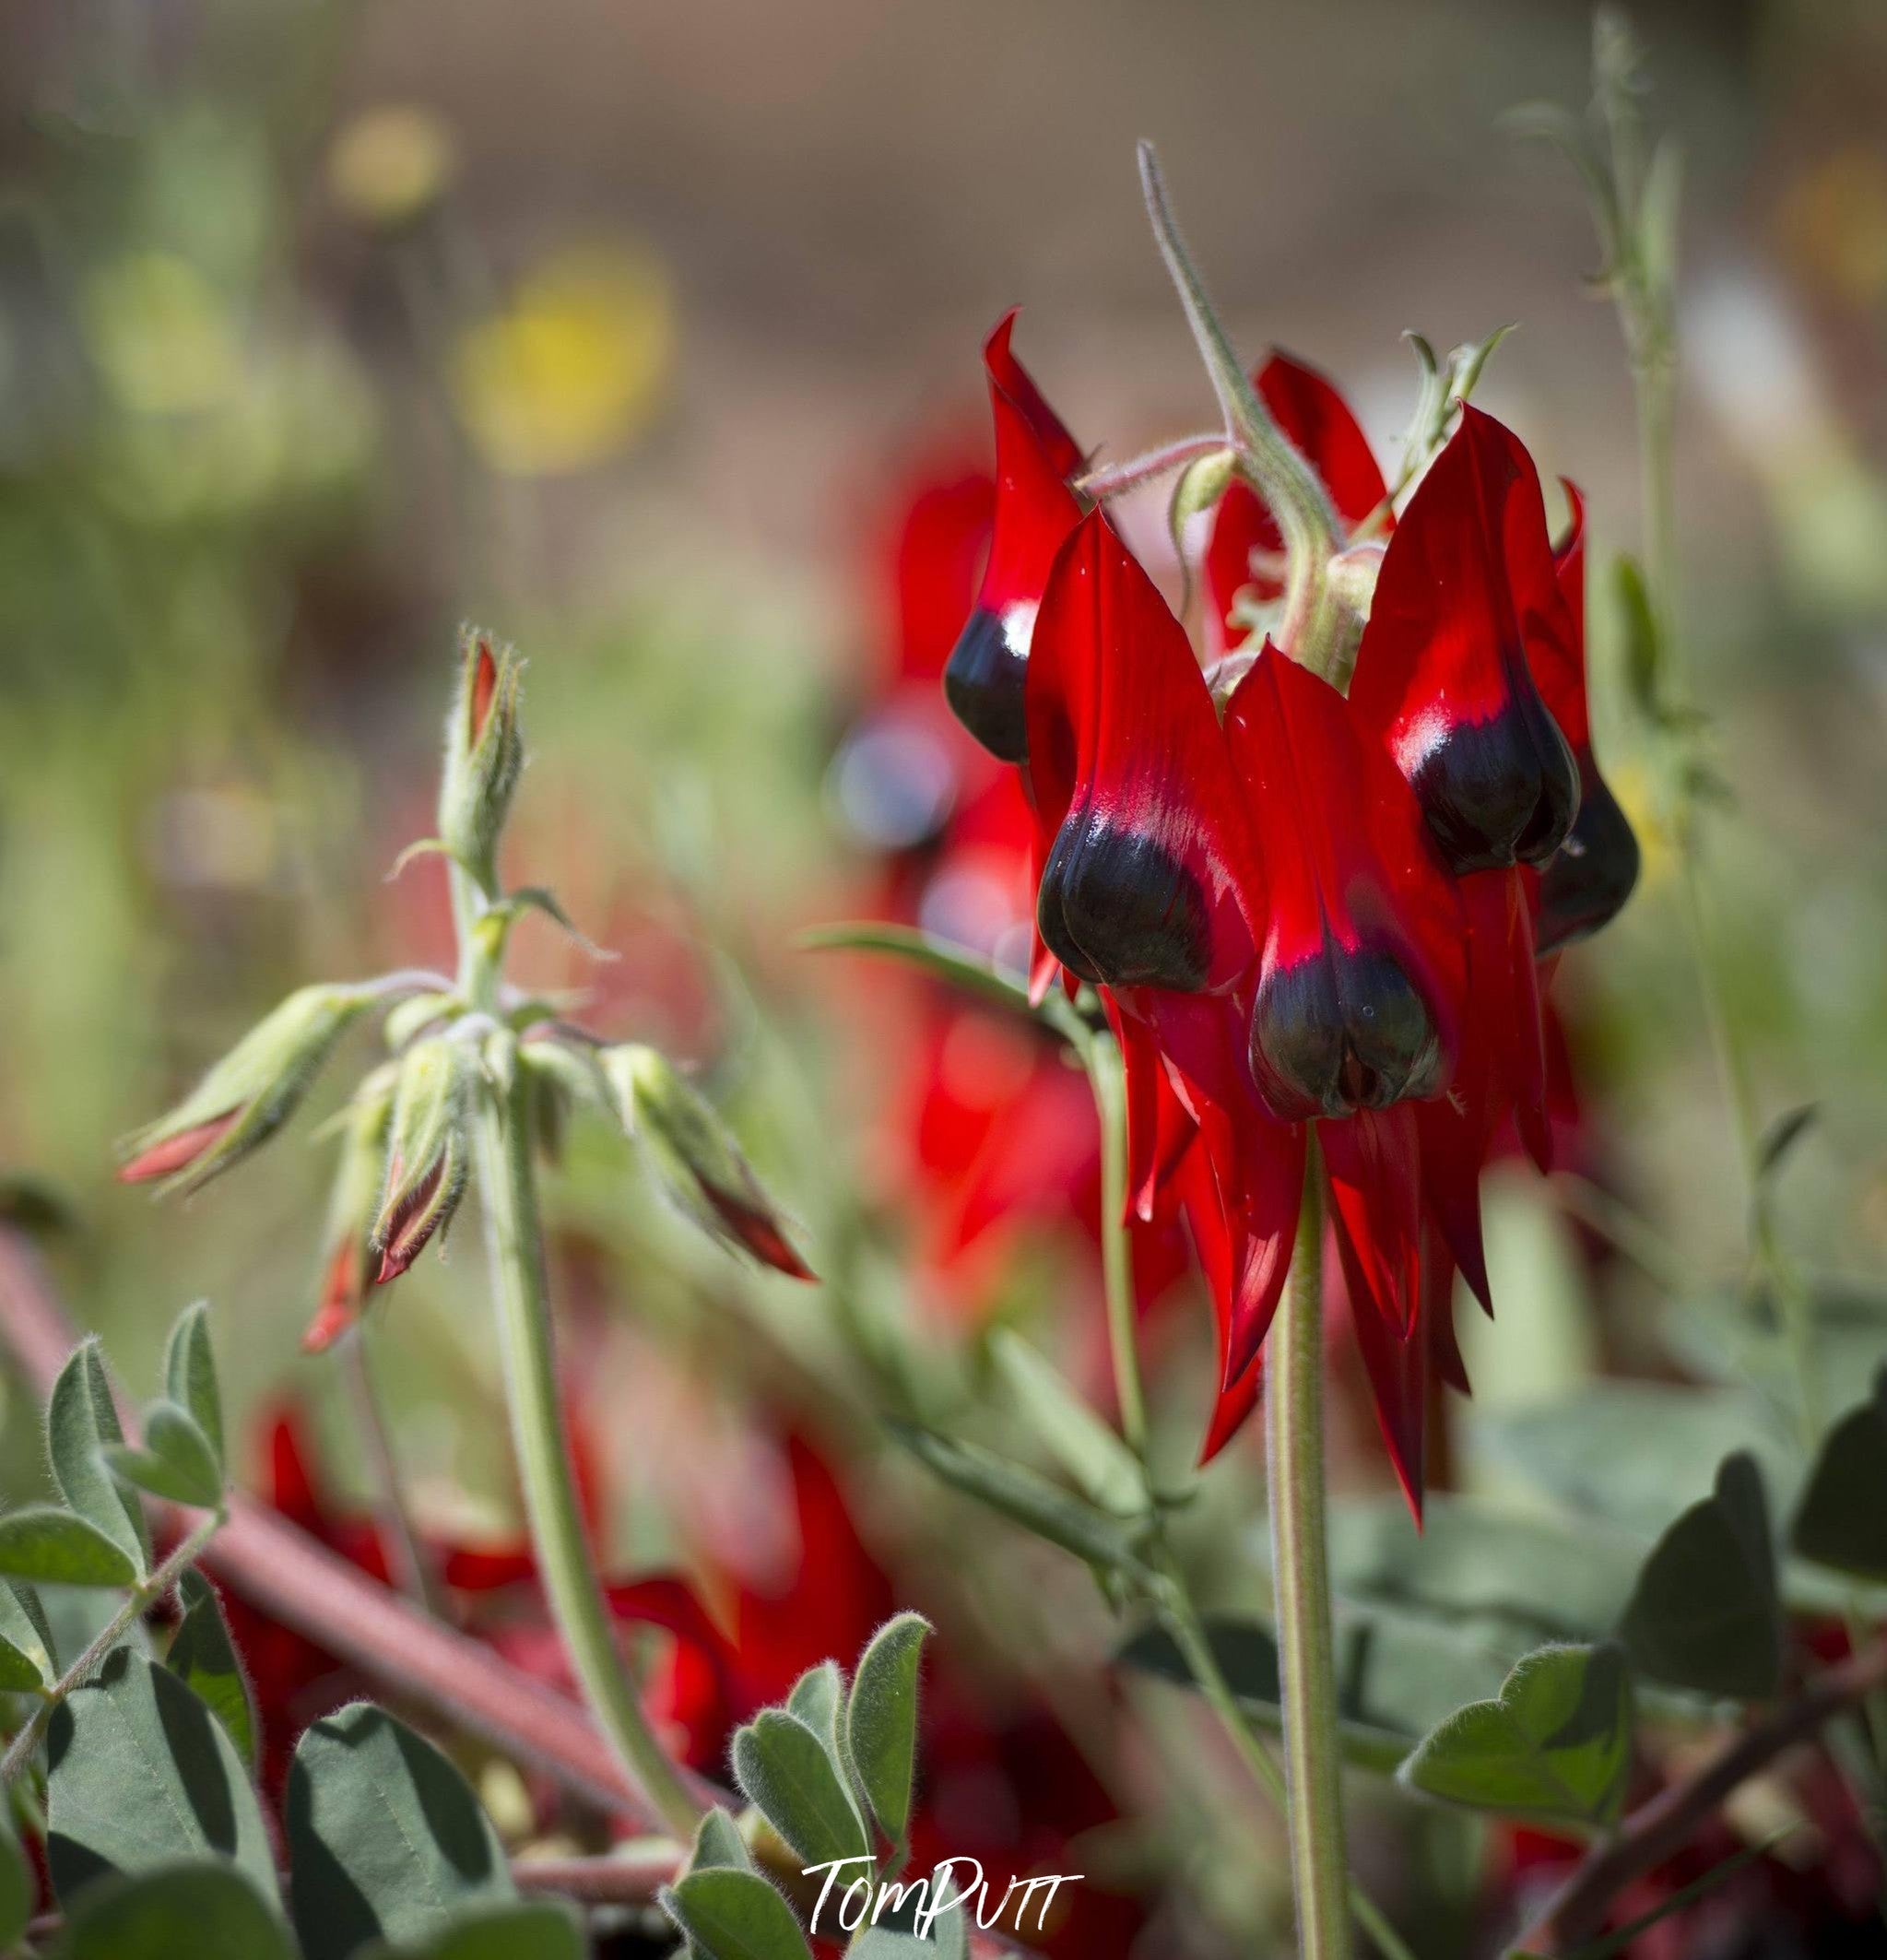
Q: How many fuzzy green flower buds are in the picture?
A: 5